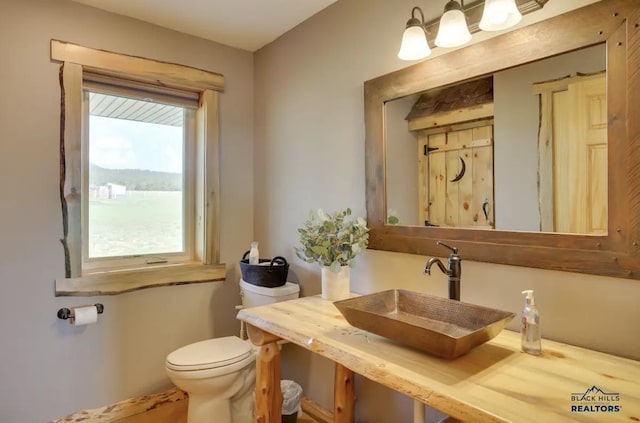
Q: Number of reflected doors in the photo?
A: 2